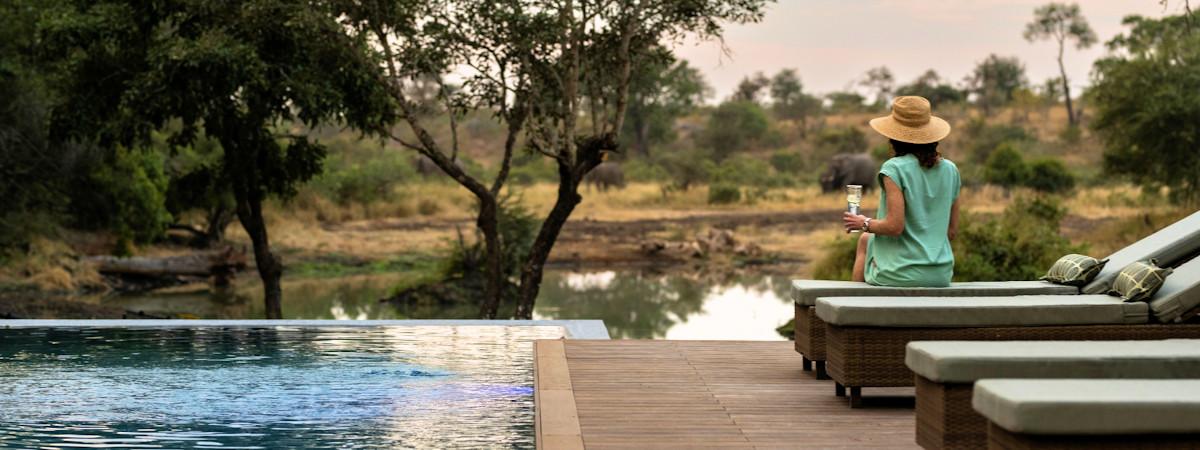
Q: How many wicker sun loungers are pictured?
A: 4